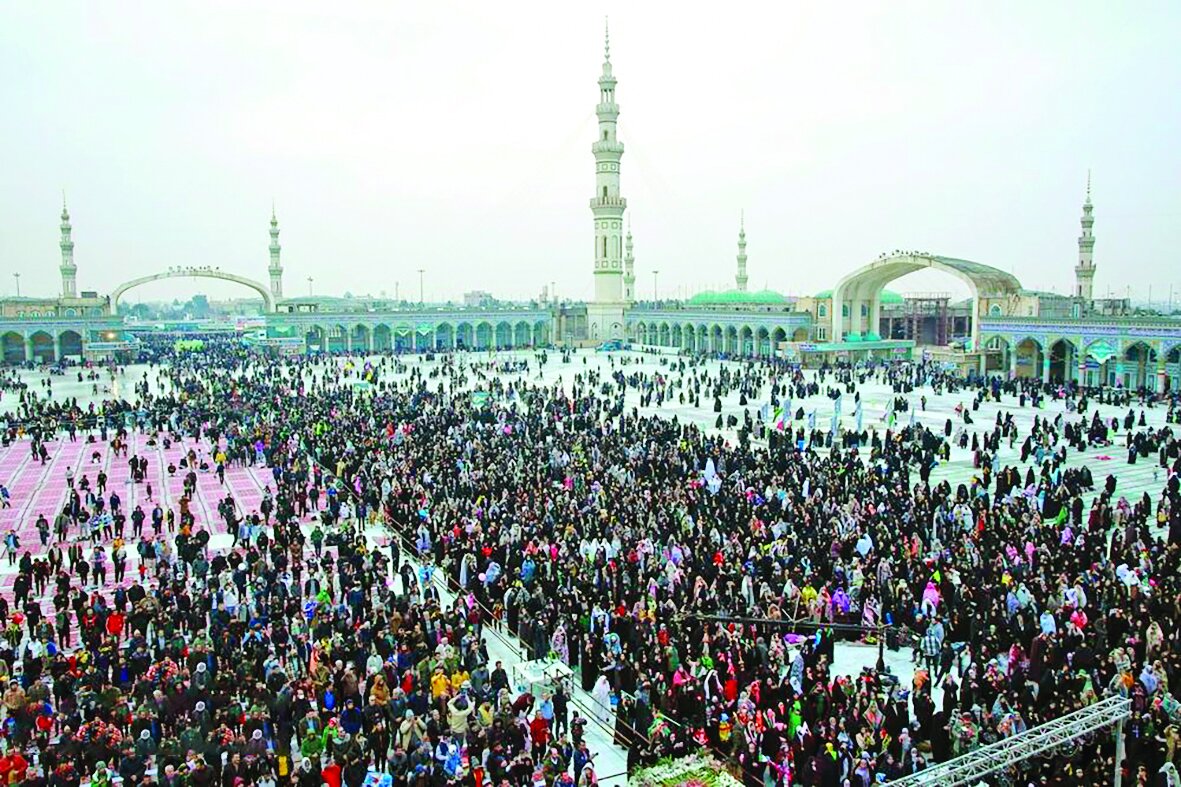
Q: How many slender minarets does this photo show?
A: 6